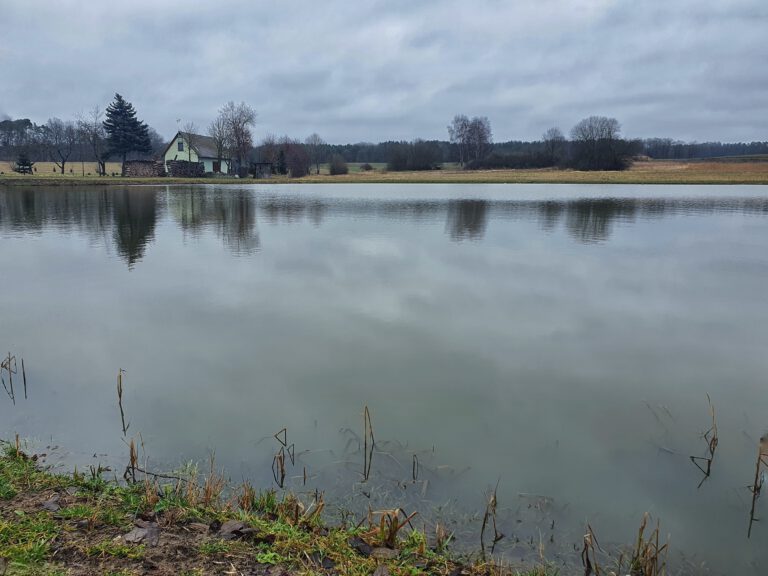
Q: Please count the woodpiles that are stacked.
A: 2